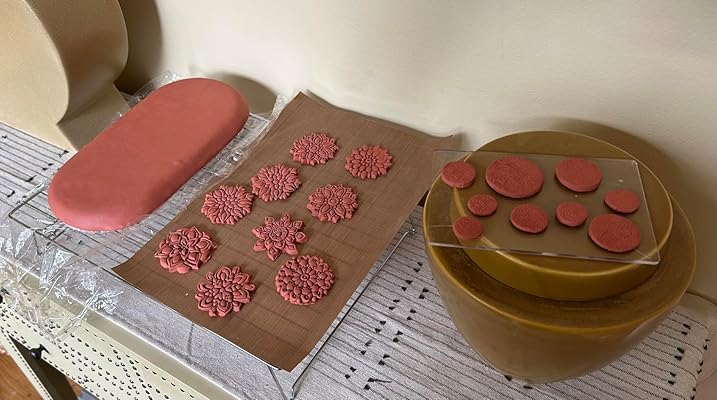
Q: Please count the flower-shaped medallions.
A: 9